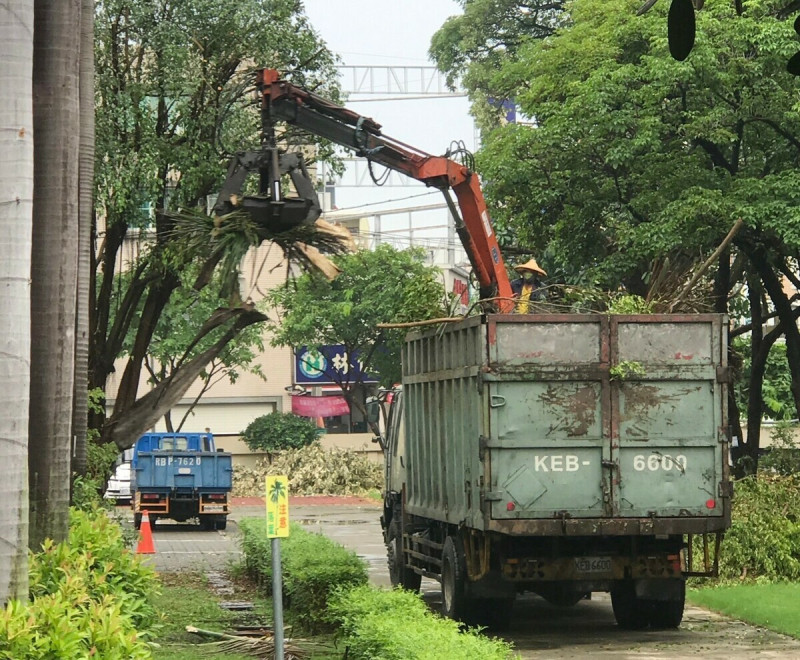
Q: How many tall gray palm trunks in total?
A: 3